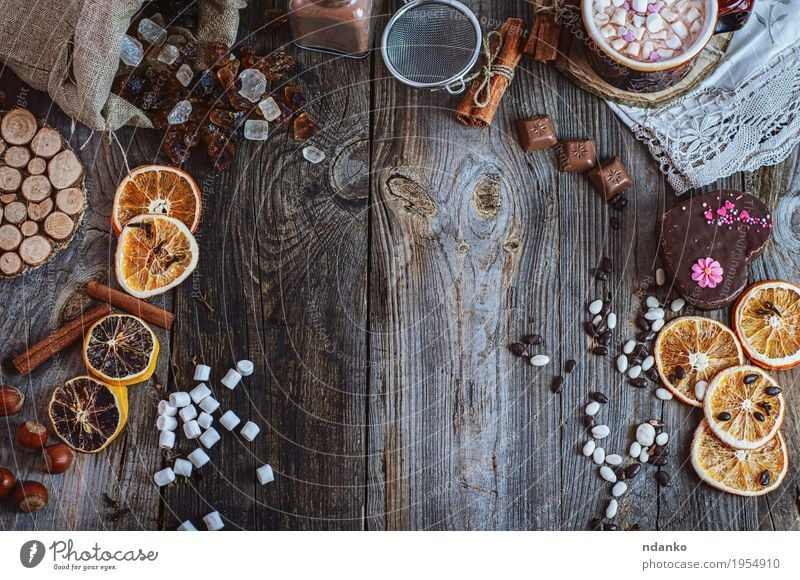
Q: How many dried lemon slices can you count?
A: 2